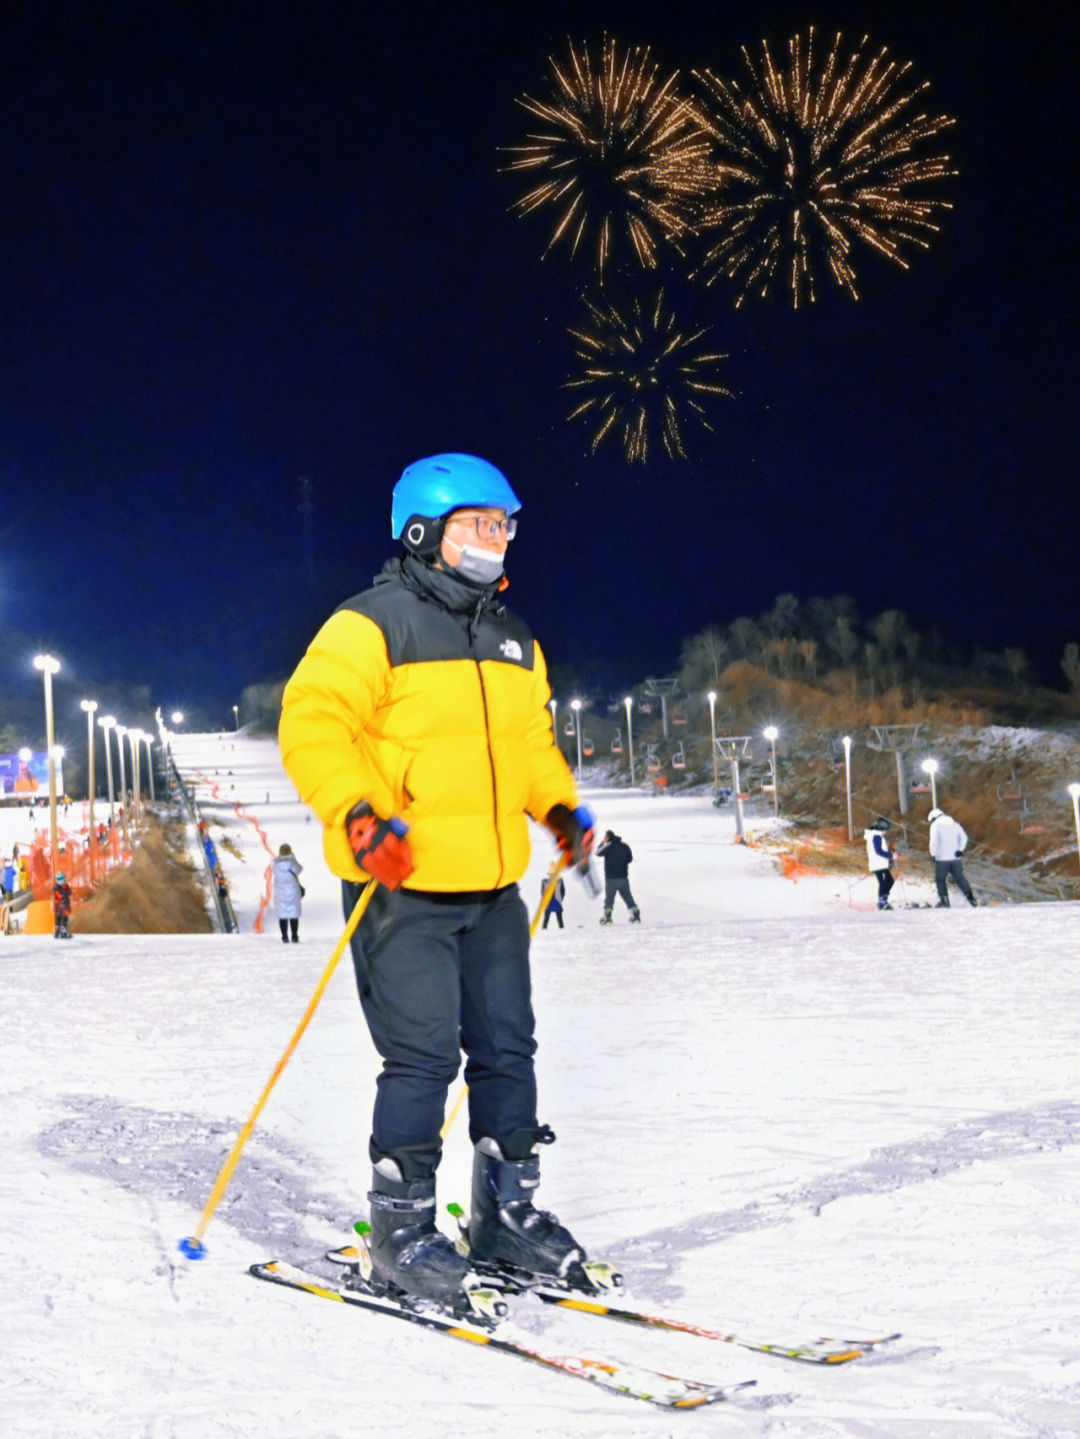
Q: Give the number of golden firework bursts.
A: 3